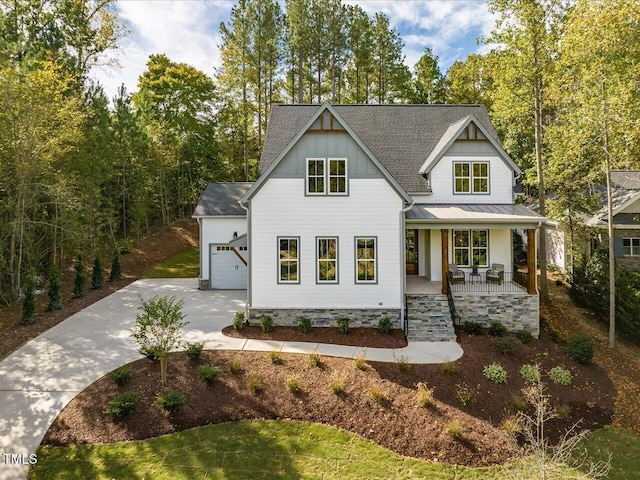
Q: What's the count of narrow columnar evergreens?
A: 5